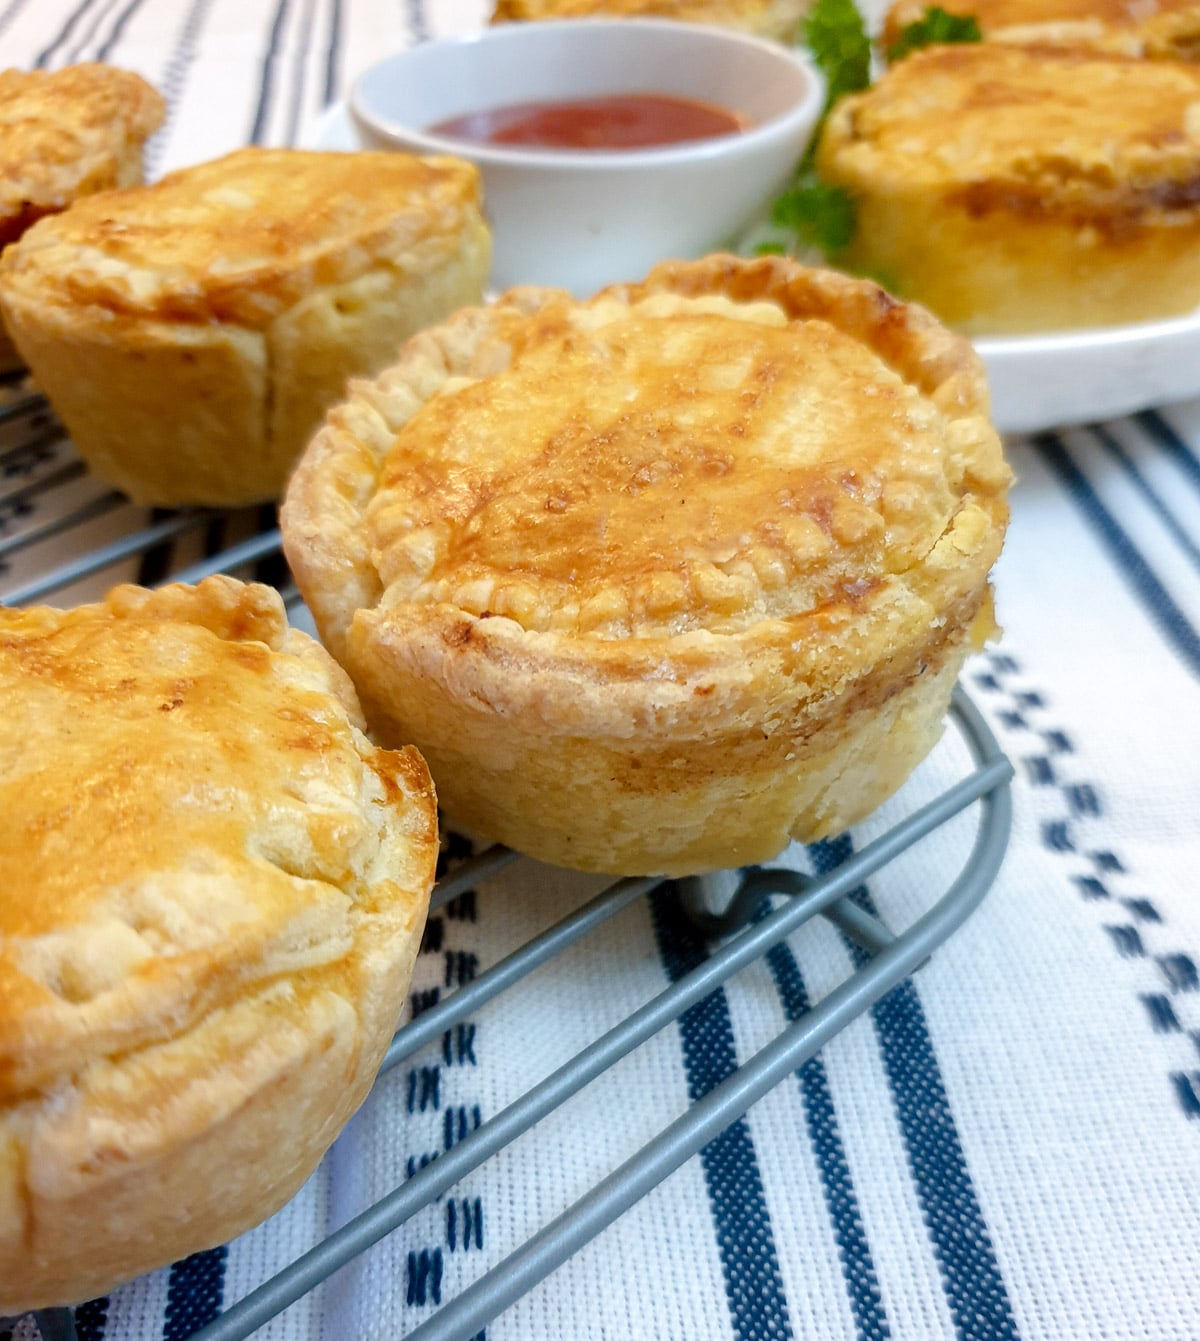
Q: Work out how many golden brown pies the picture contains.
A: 7